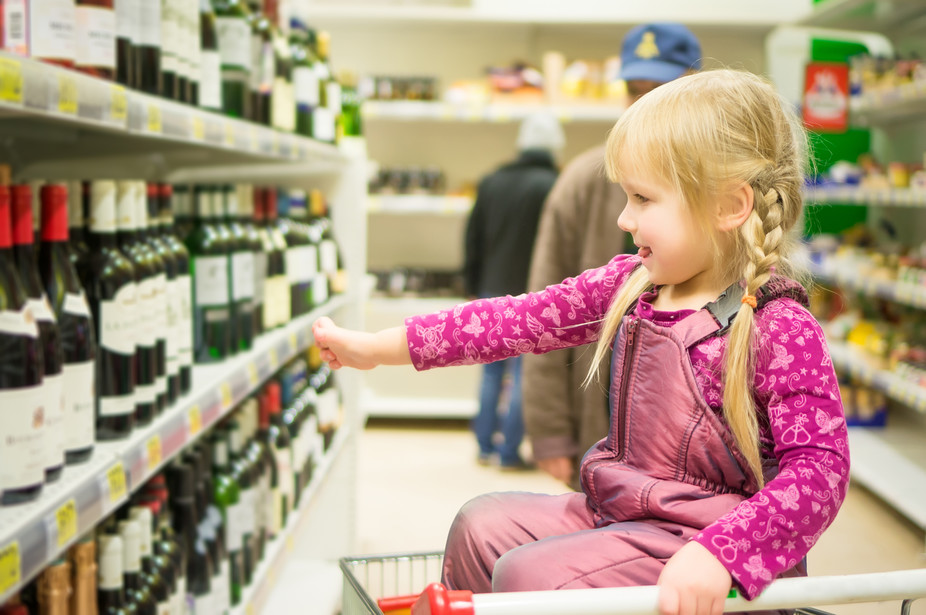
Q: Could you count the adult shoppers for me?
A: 2